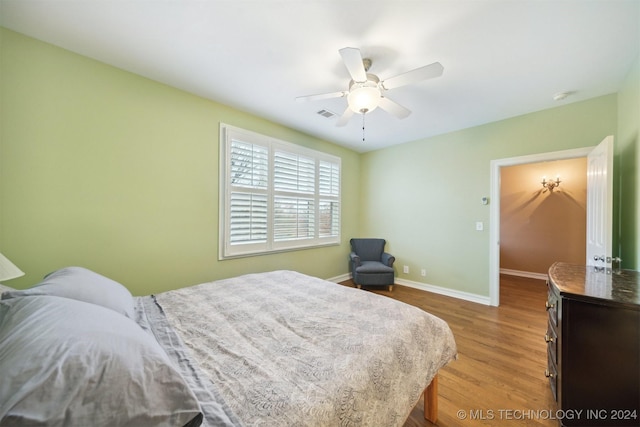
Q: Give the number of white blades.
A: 5